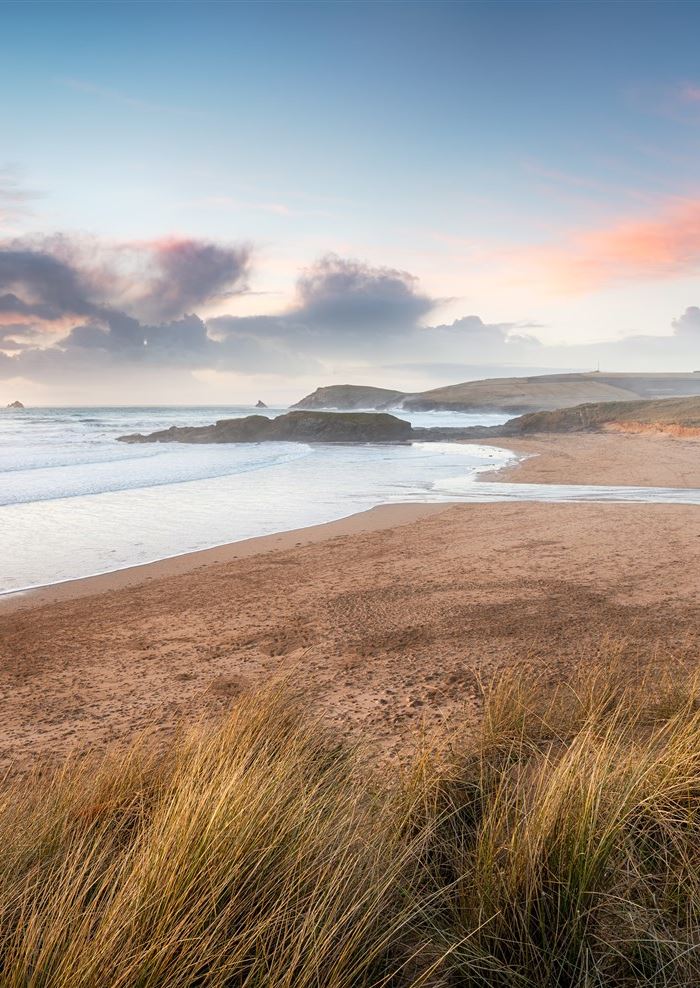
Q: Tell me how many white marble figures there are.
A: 0